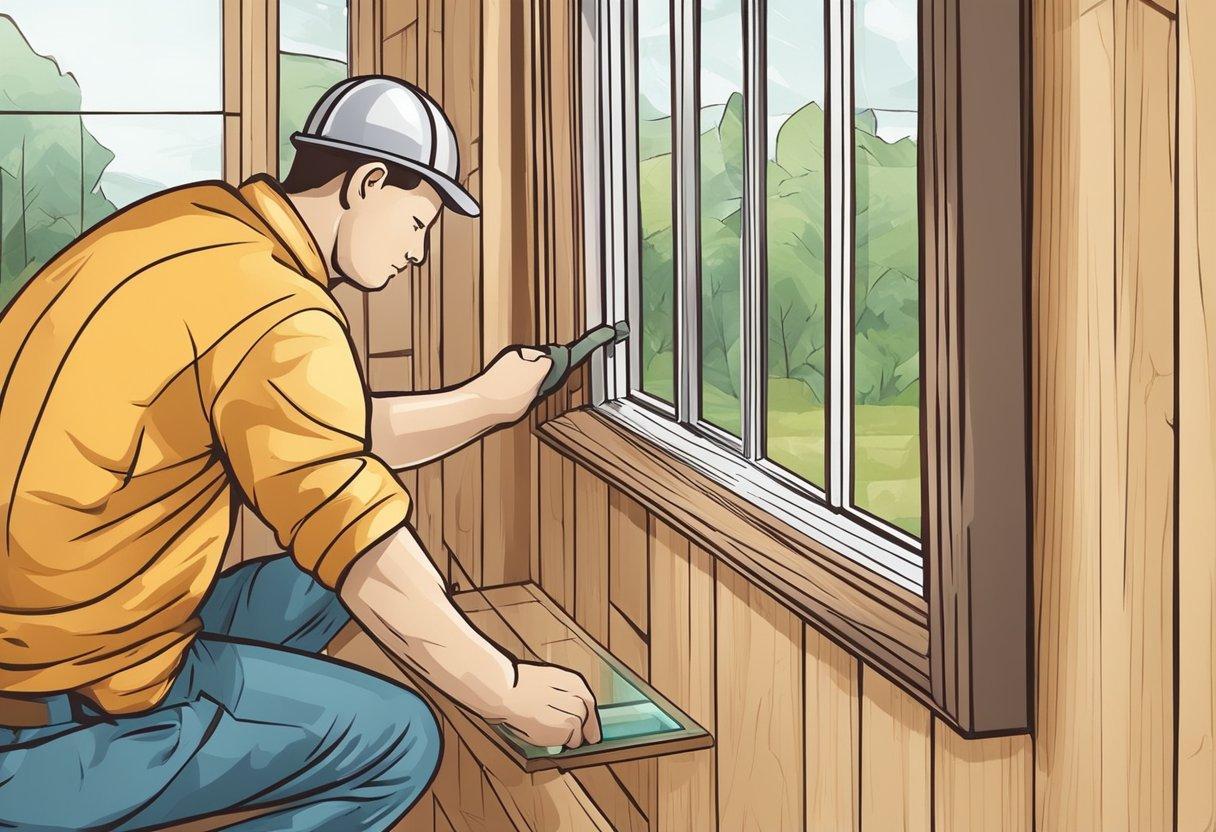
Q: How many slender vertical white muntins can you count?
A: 3